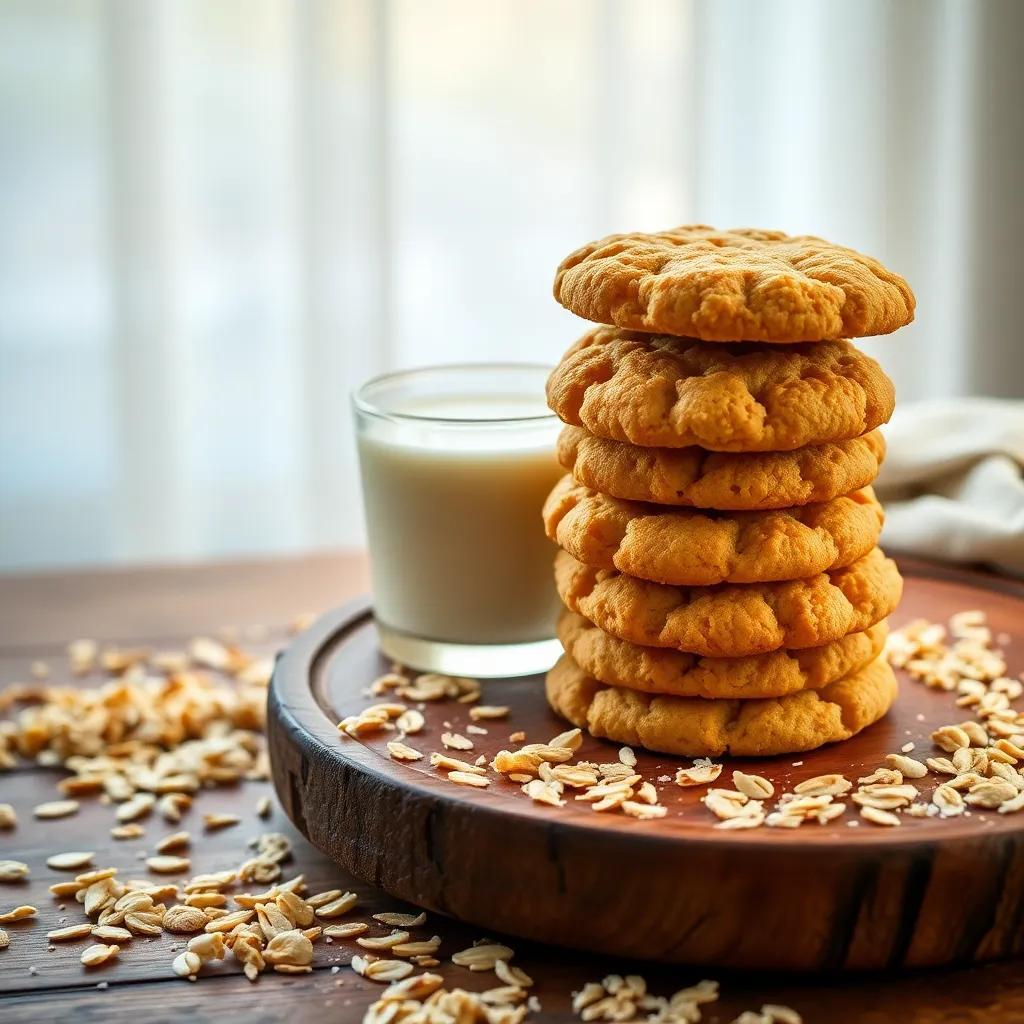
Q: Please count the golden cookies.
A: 7